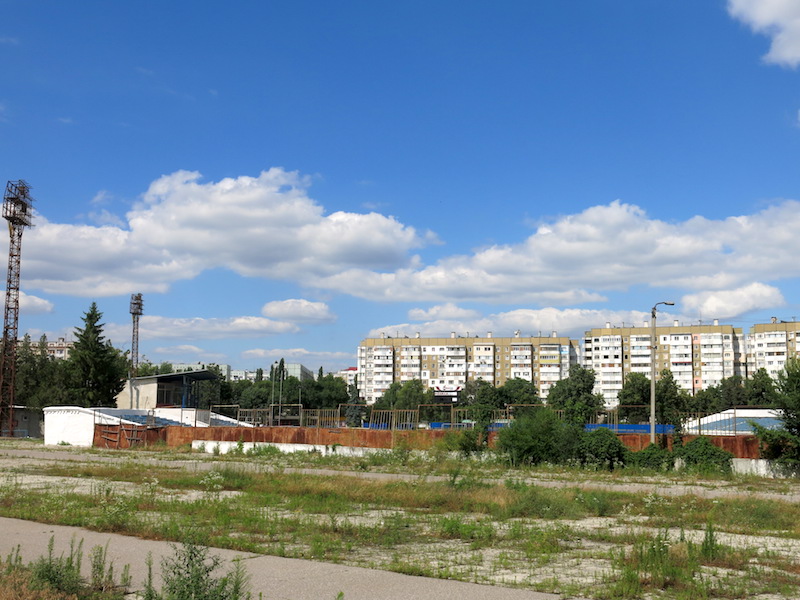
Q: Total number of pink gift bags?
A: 0